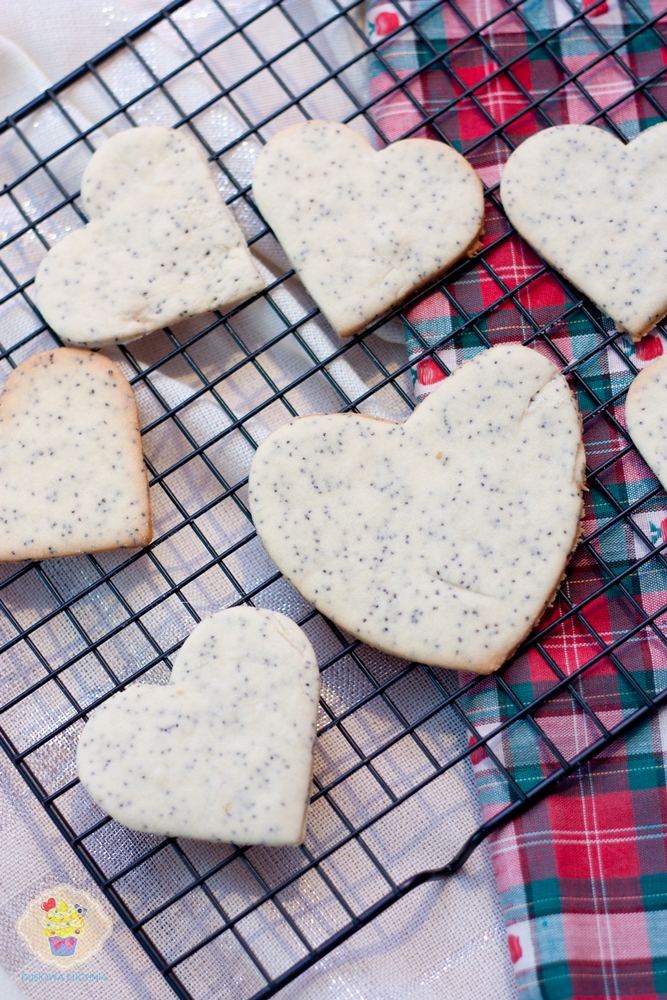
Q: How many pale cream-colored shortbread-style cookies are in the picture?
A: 7